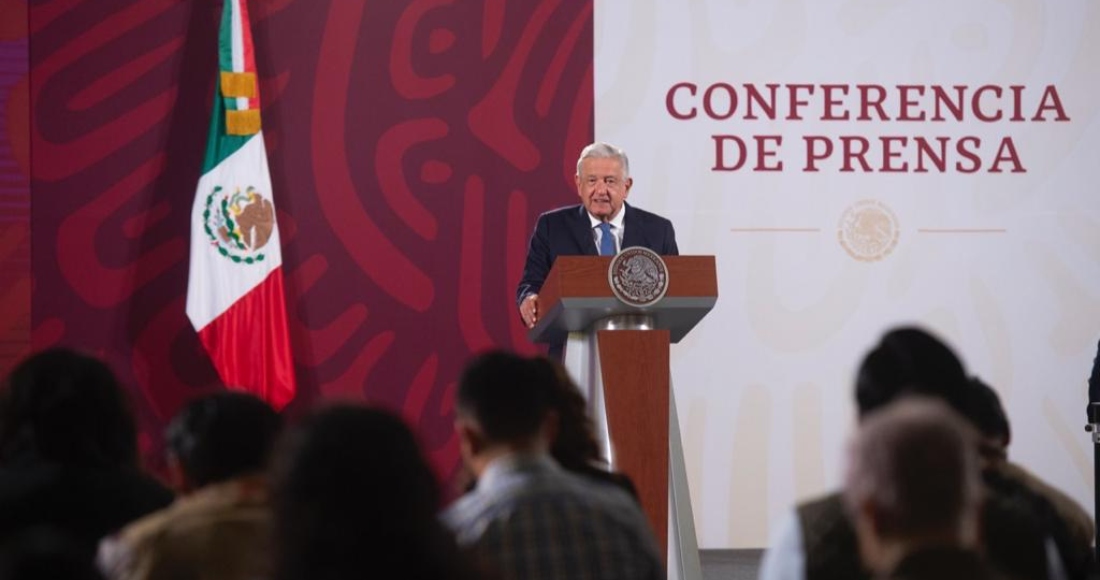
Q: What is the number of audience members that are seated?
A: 8